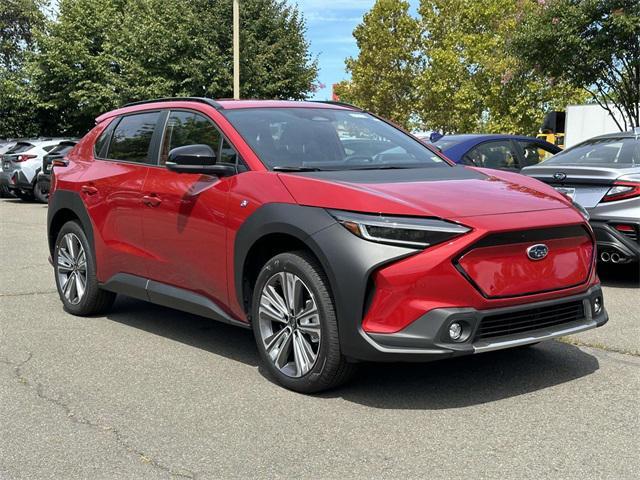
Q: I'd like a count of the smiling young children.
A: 0